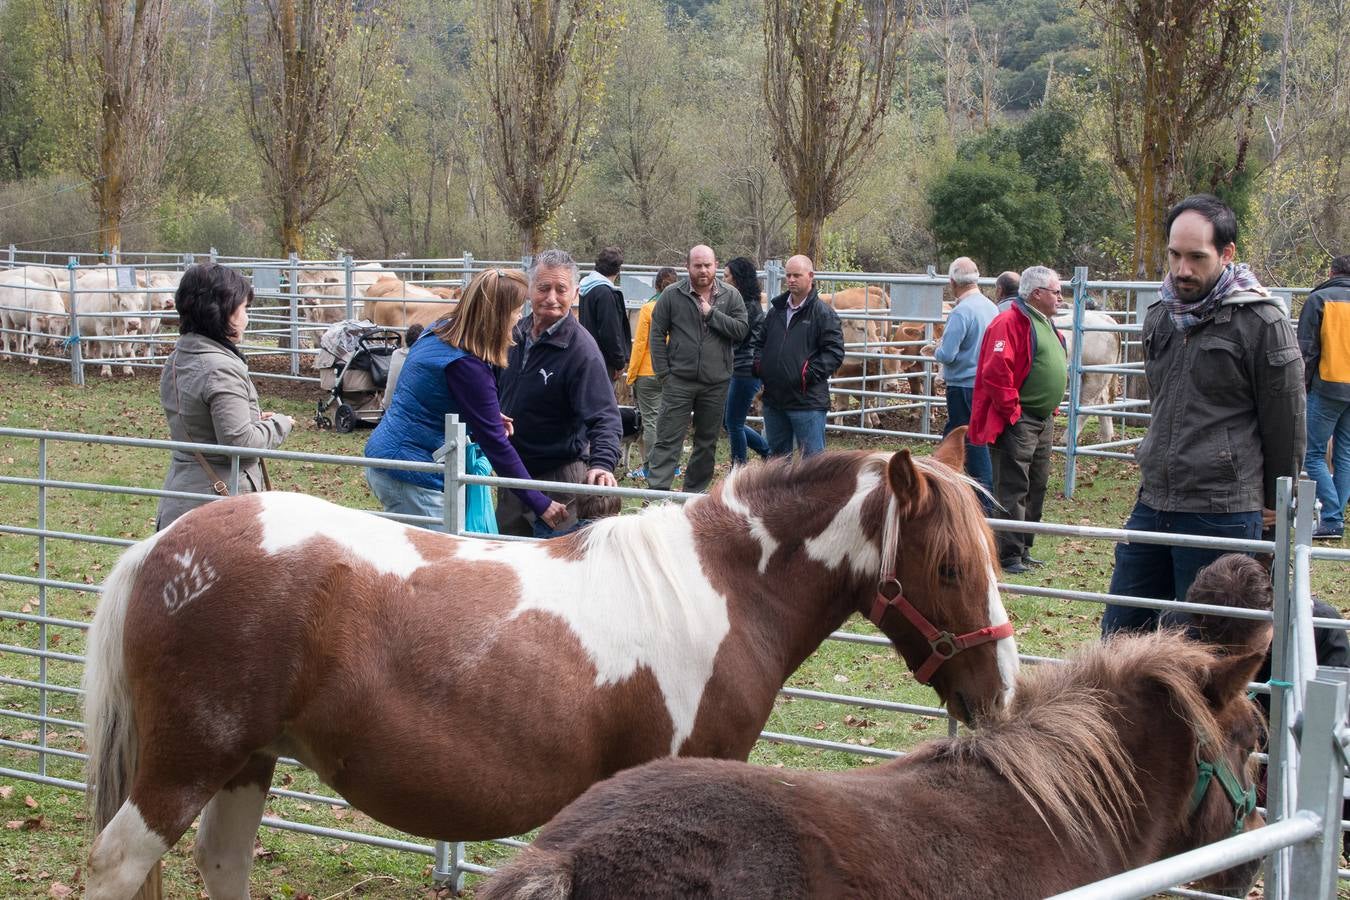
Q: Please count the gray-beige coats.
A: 1